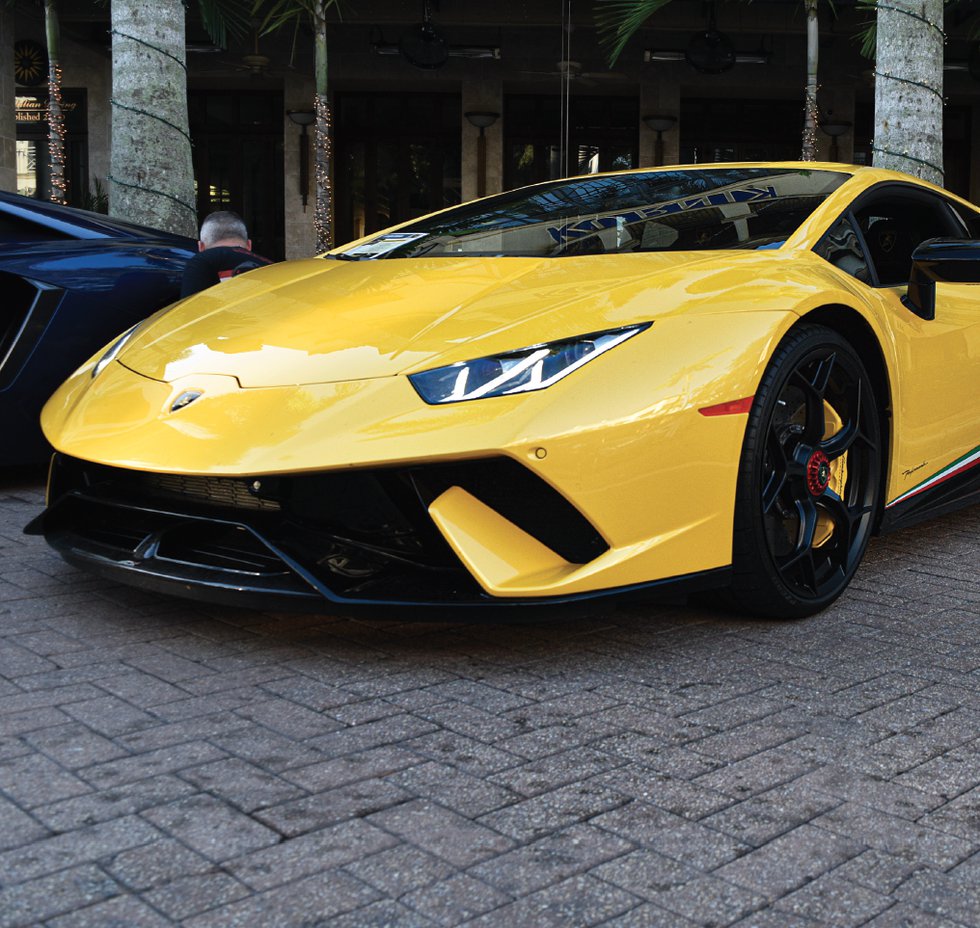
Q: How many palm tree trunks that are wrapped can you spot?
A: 5